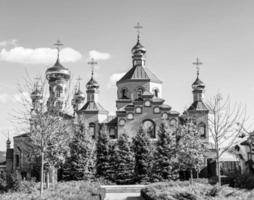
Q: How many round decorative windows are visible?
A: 7